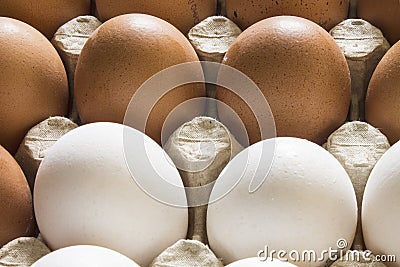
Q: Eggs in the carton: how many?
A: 14